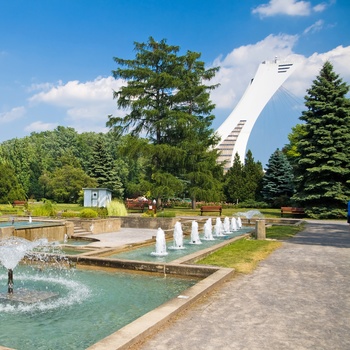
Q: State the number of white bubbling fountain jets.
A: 8